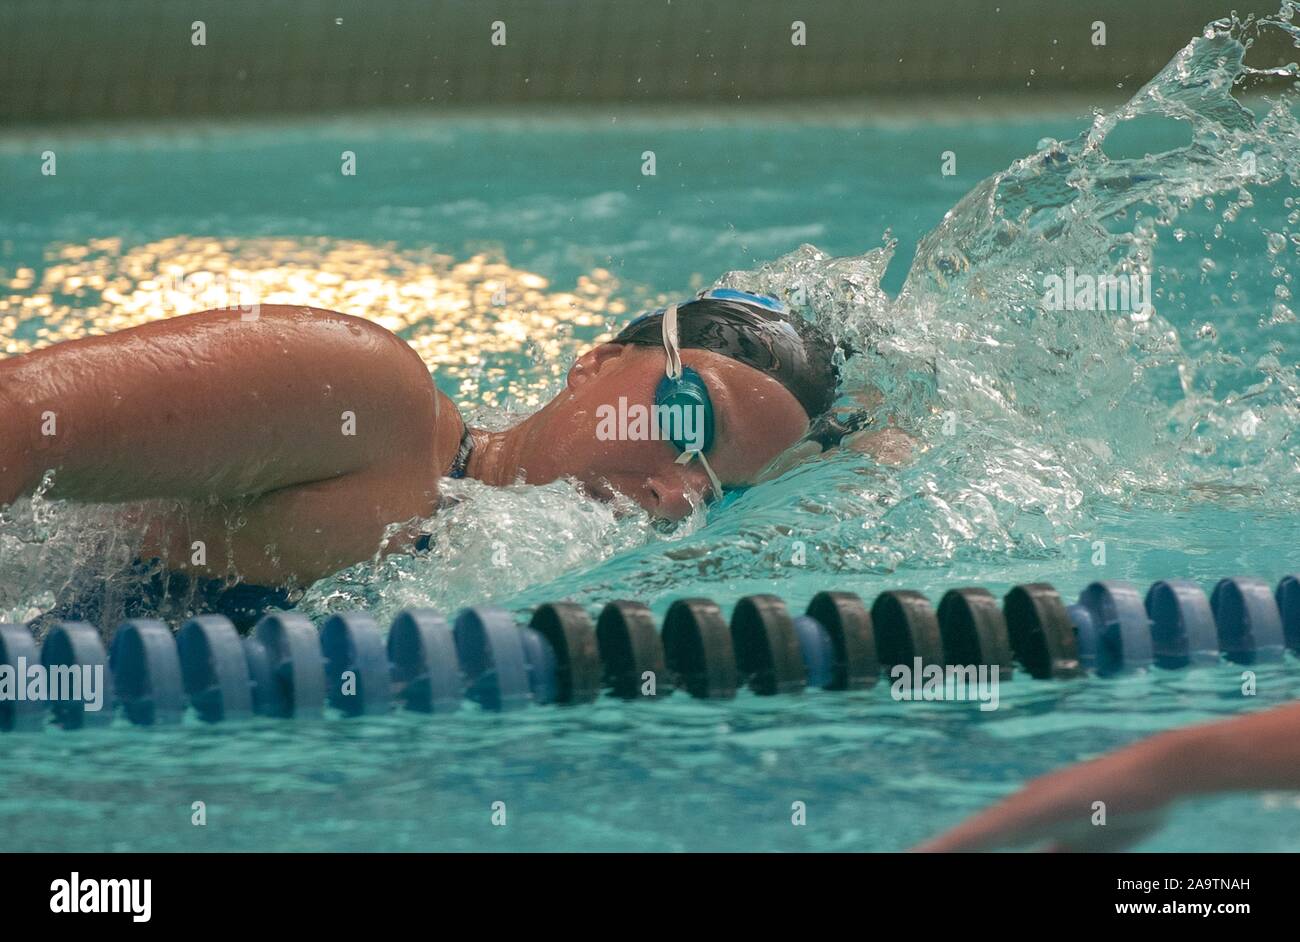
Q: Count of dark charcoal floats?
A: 8